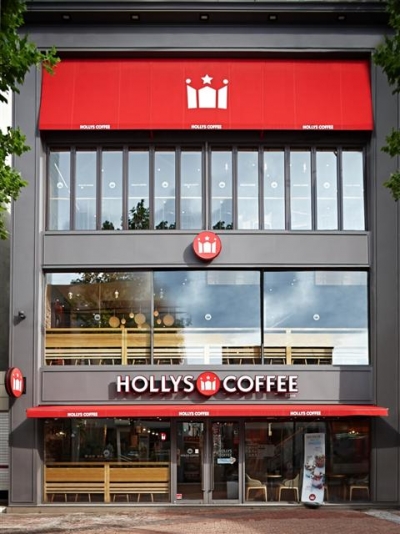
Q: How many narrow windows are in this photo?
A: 12